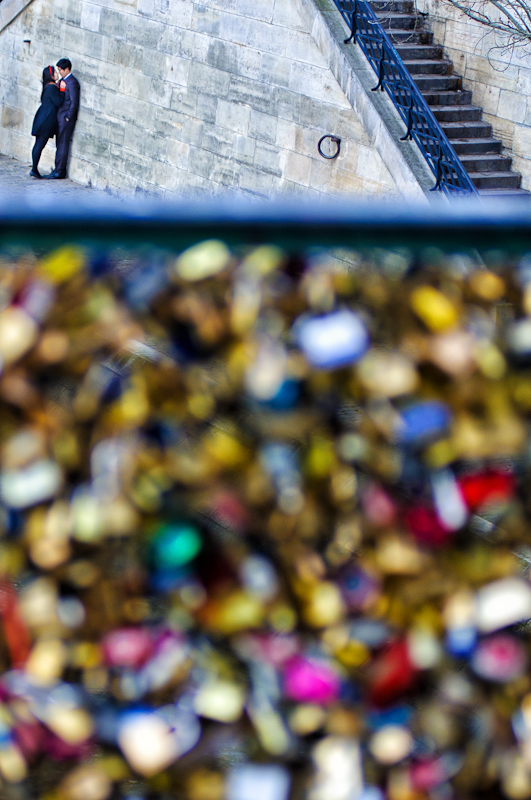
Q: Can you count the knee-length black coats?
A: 1